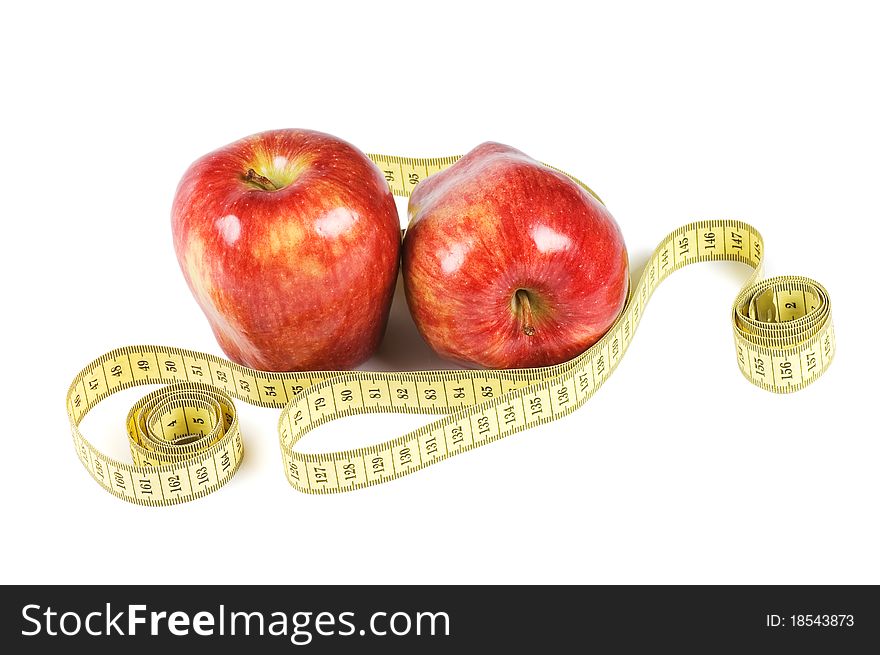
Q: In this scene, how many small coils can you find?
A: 2